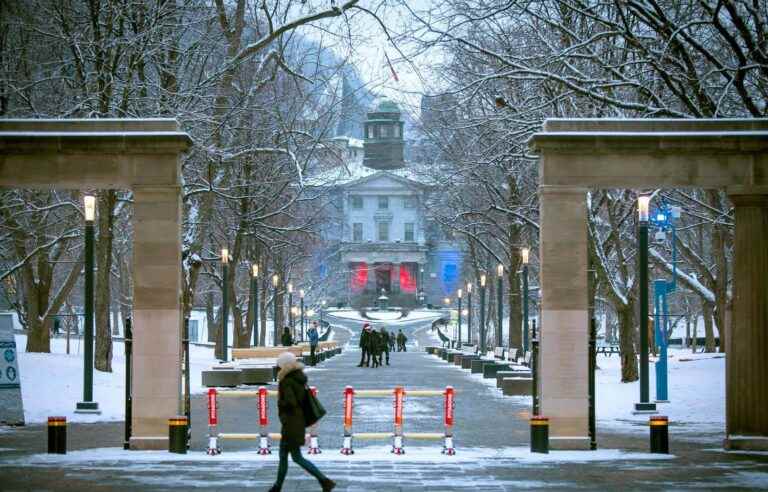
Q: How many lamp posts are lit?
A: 12